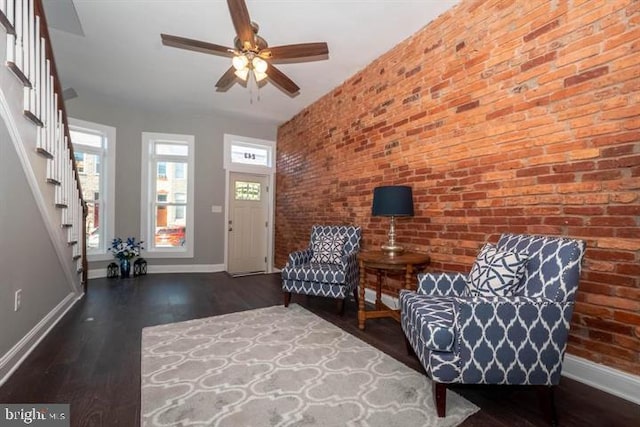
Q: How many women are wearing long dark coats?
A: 0